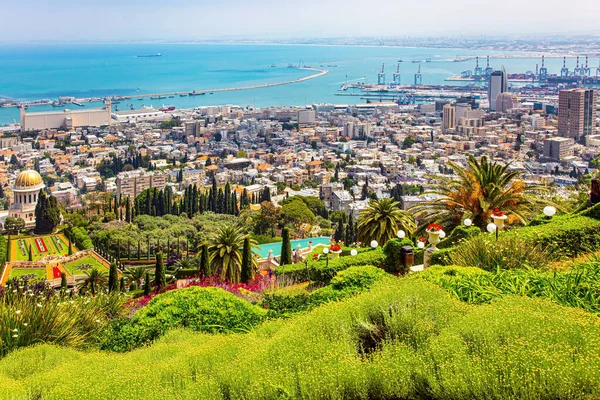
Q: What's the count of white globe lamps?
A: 9